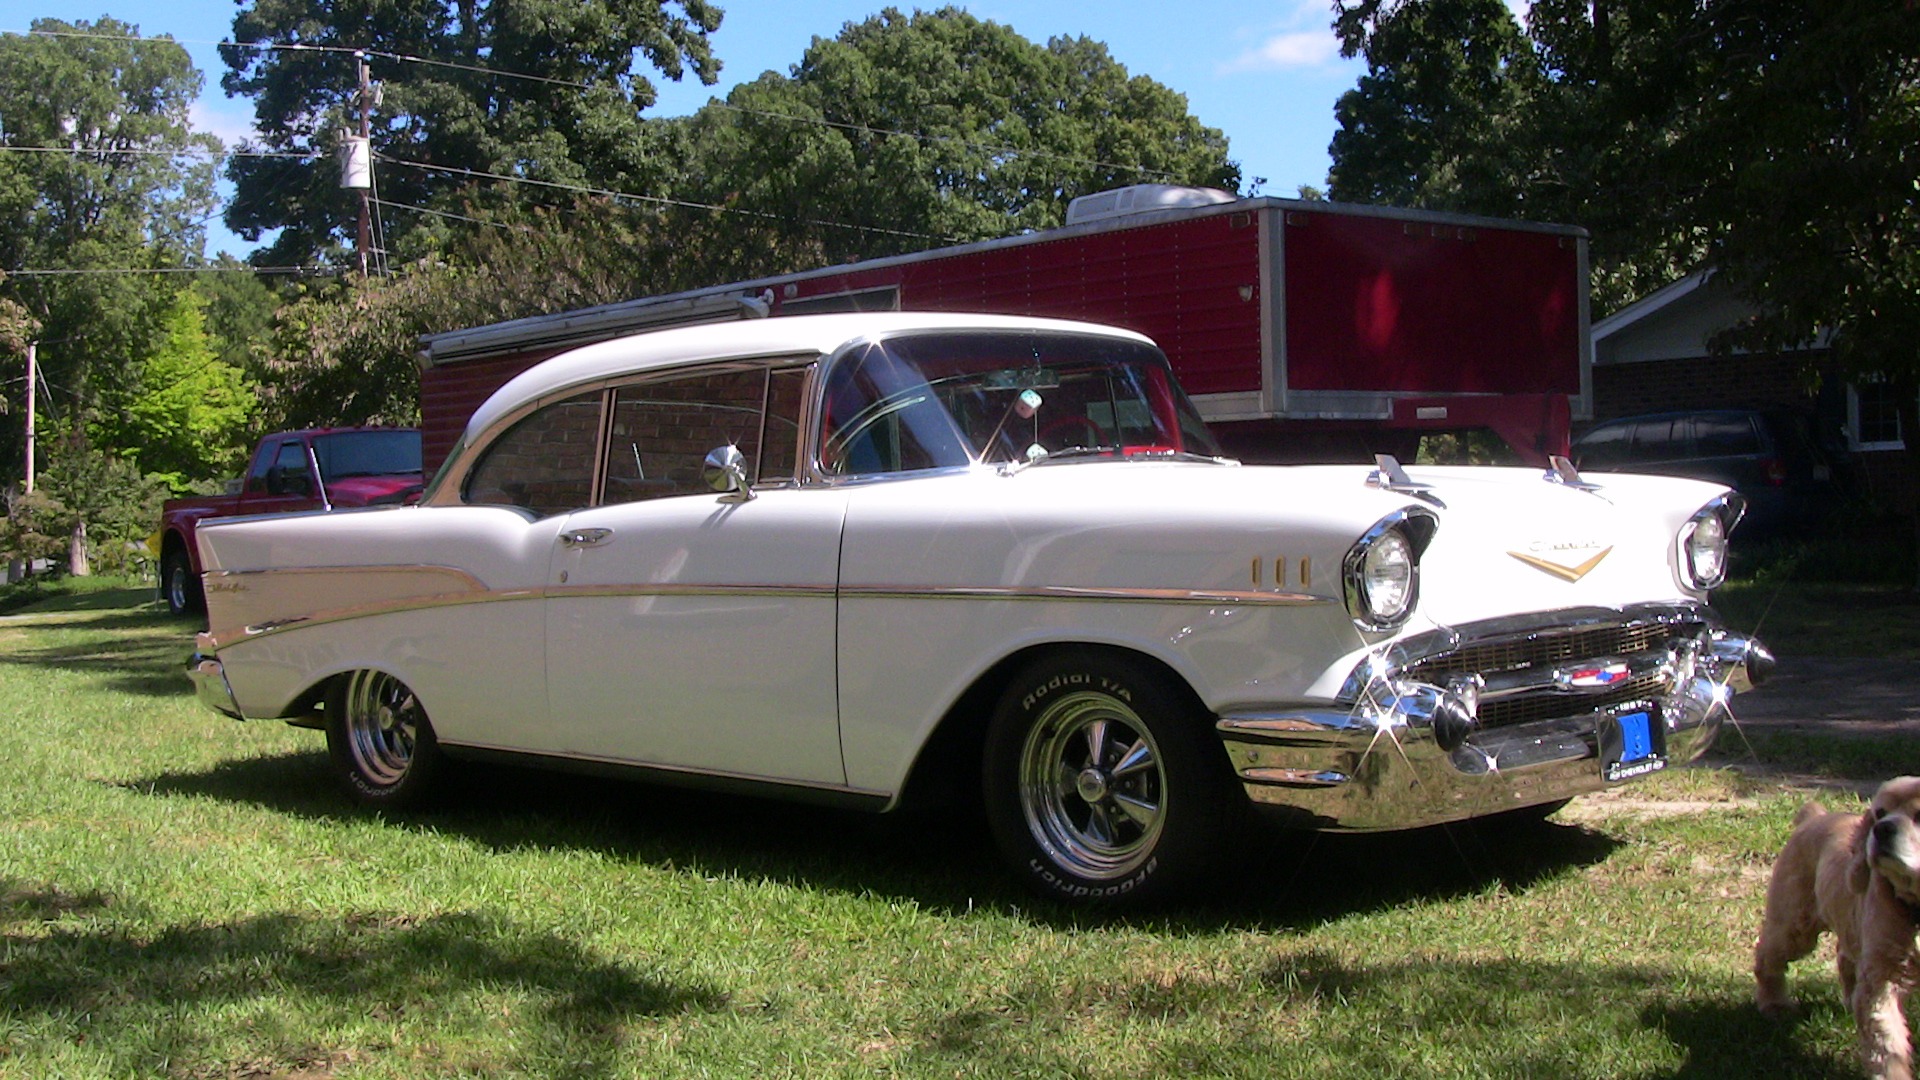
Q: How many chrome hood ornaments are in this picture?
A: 2